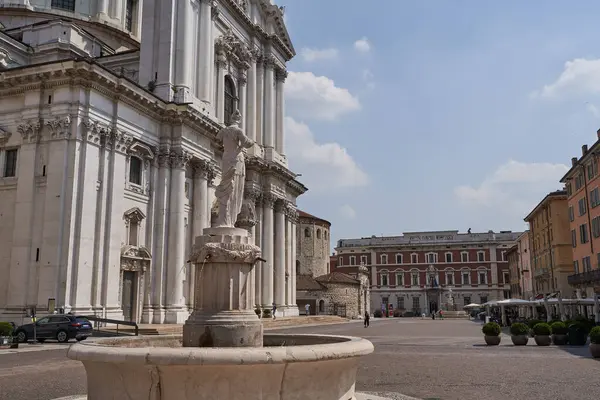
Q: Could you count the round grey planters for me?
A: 5